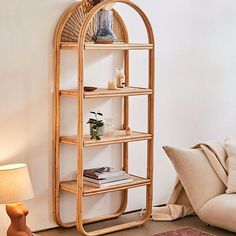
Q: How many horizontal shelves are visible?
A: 4